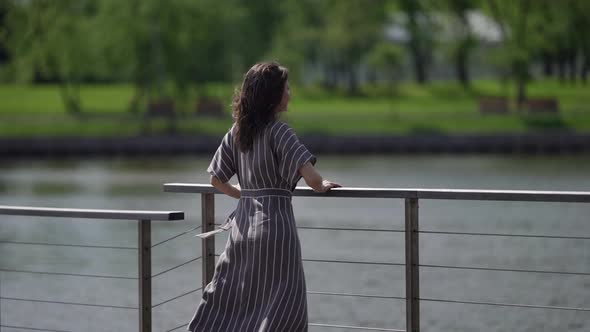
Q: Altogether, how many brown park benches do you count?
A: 4